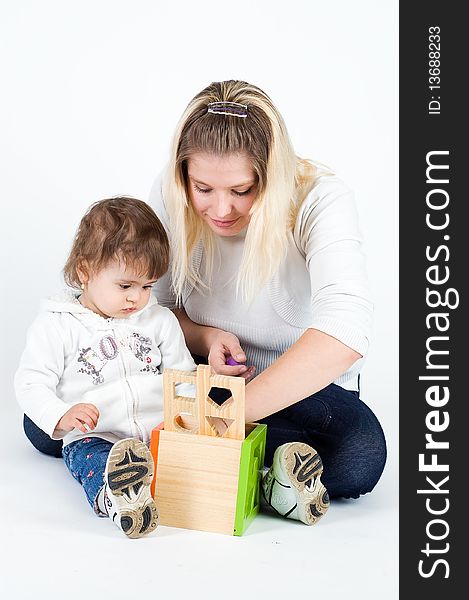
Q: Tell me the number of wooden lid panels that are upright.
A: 2